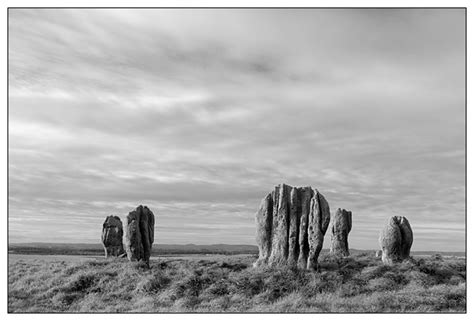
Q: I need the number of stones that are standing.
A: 5